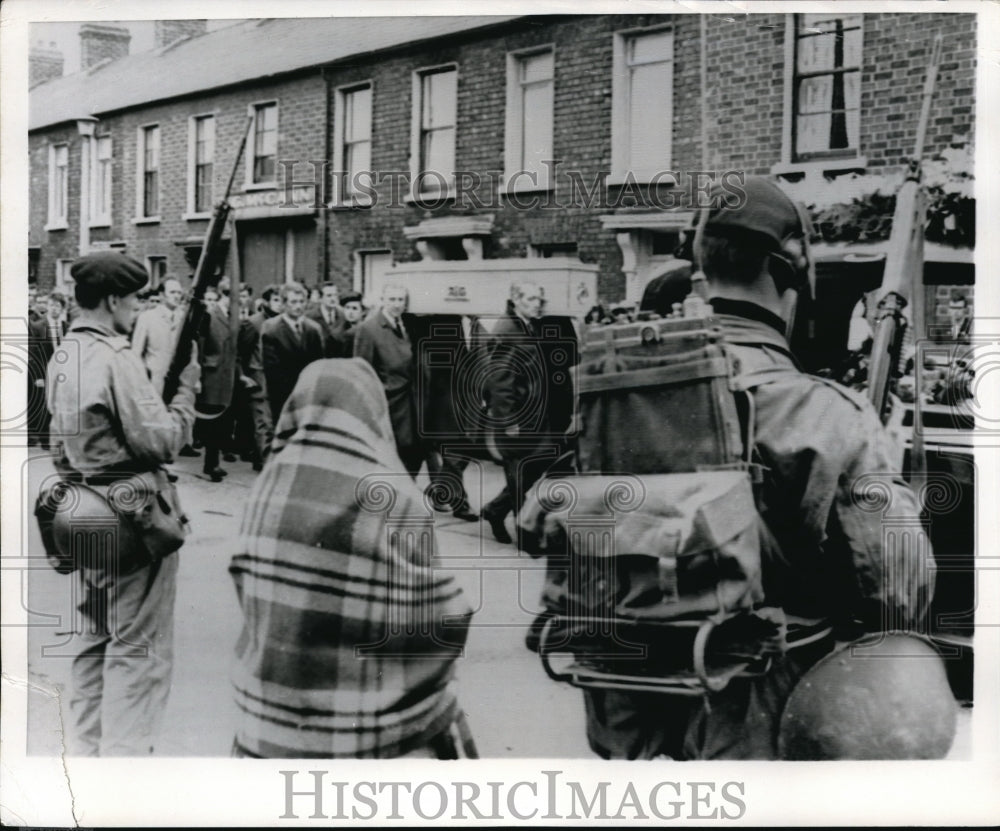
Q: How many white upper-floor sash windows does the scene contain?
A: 10